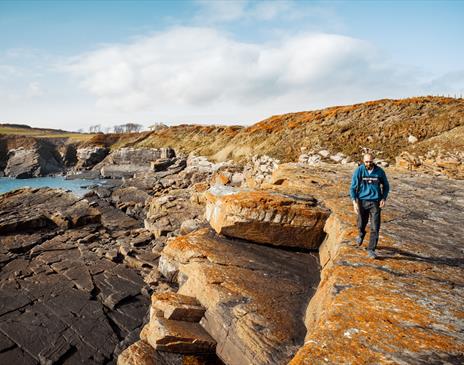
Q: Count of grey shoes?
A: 2